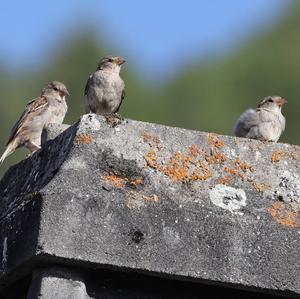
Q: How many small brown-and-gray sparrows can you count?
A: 3